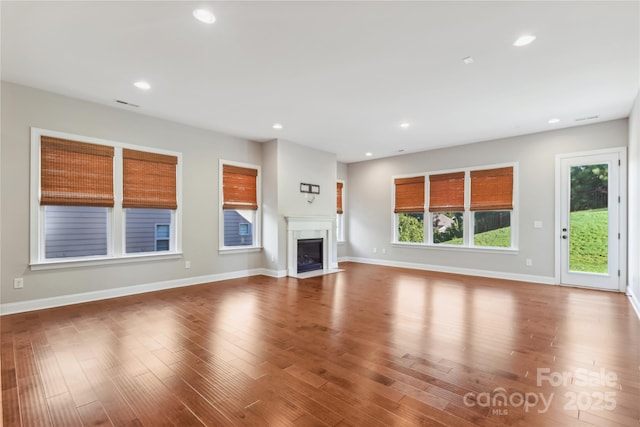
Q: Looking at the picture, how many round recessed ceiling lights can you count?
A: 7